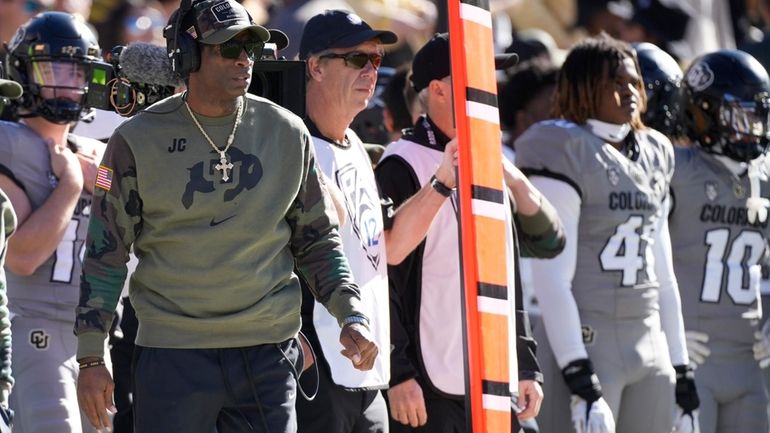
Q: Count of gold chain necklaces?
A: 1